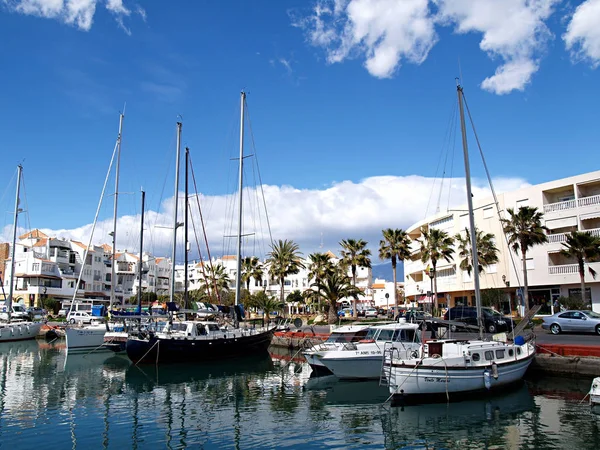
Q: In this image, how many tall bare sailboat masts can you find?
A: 7